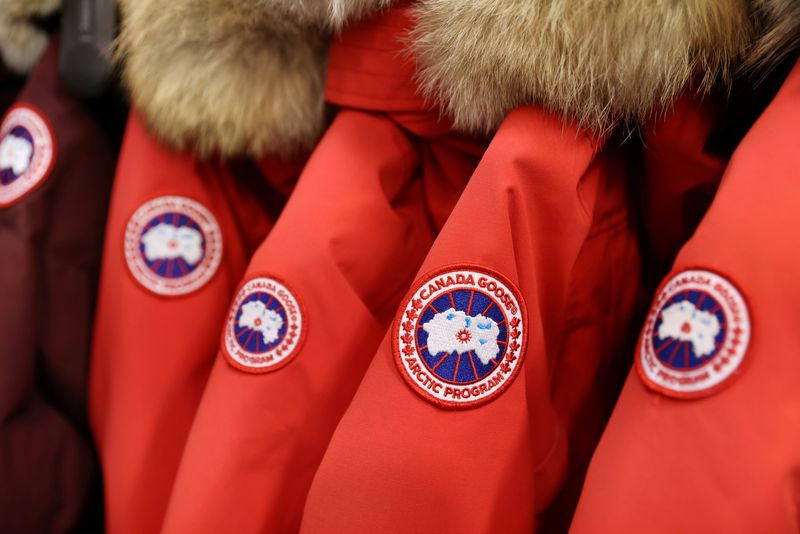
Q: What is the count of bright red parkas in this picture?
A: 4